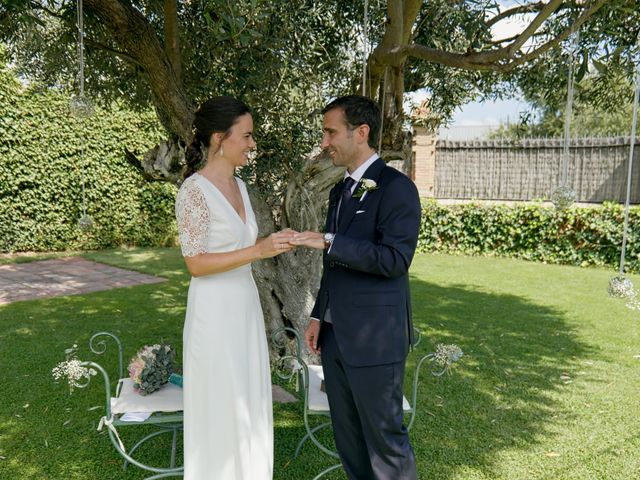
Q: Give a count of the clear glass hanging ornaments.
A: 4